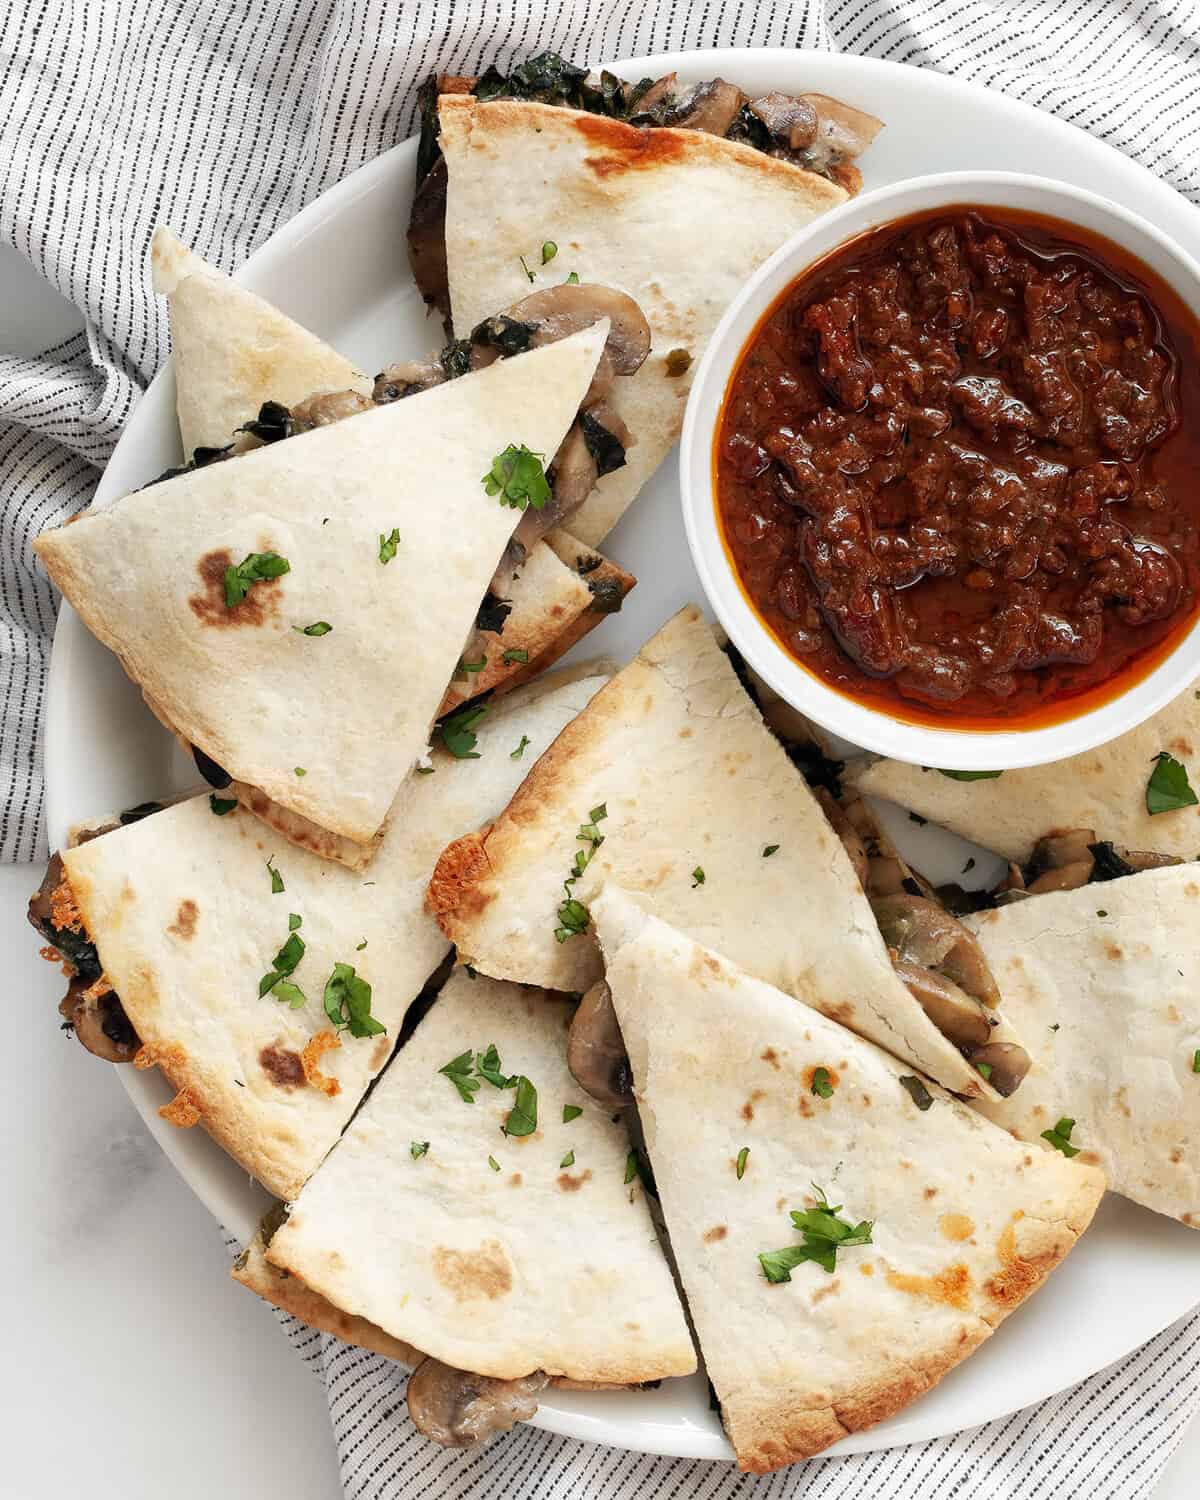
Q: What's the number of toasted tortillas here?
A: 9